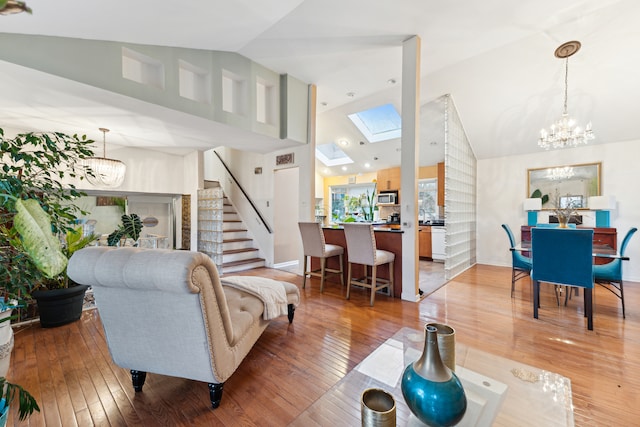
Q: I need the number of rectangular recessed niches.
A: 4